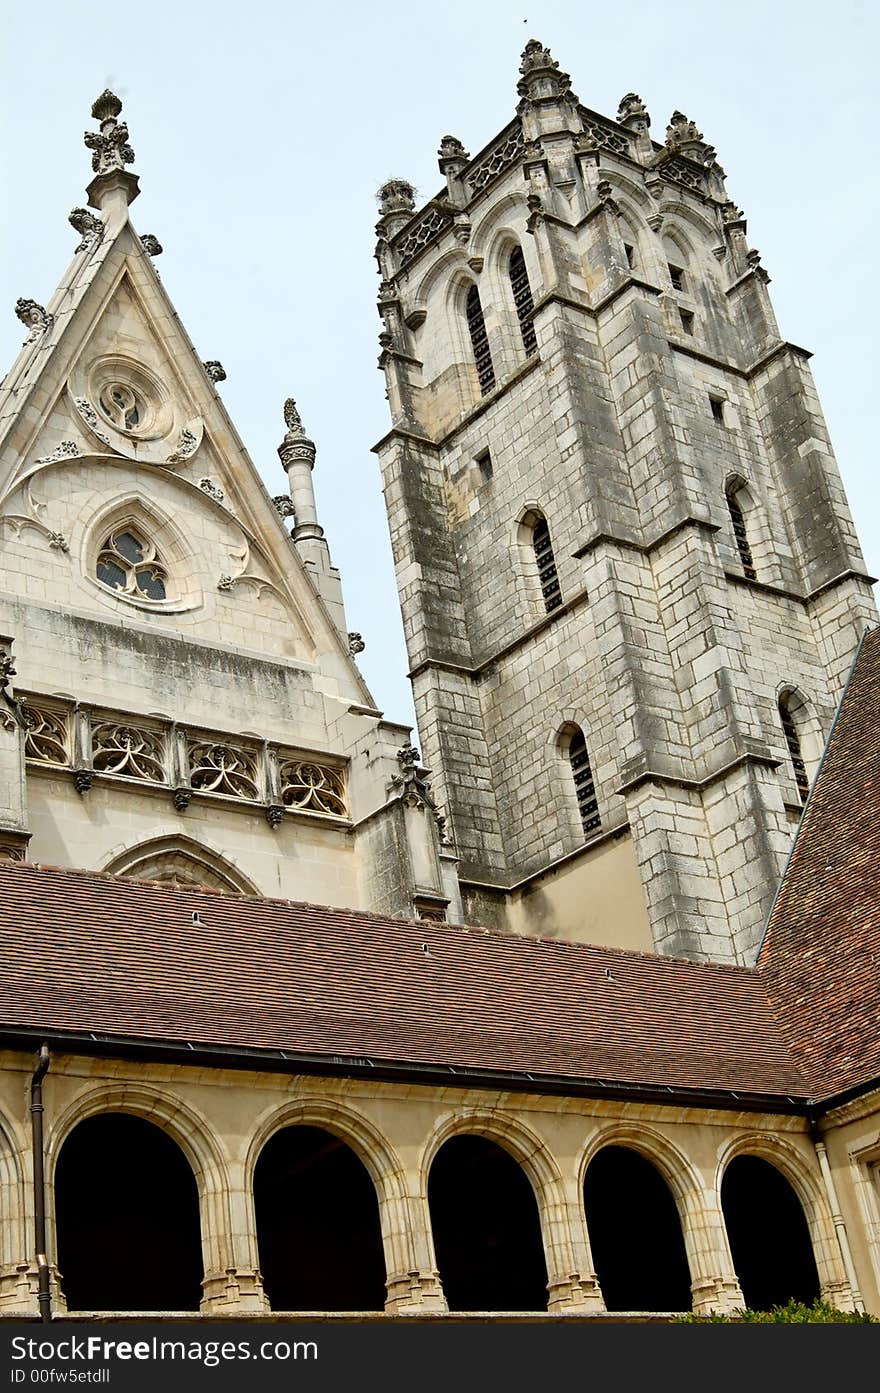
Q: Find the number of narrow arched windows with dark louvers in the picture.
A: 6